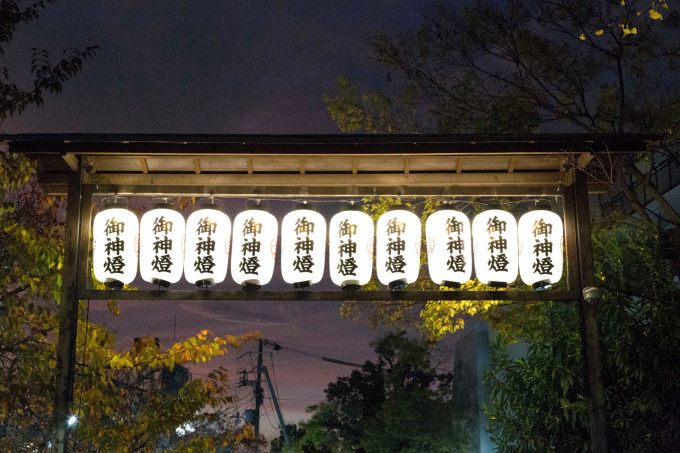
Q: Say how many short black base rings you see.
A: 10